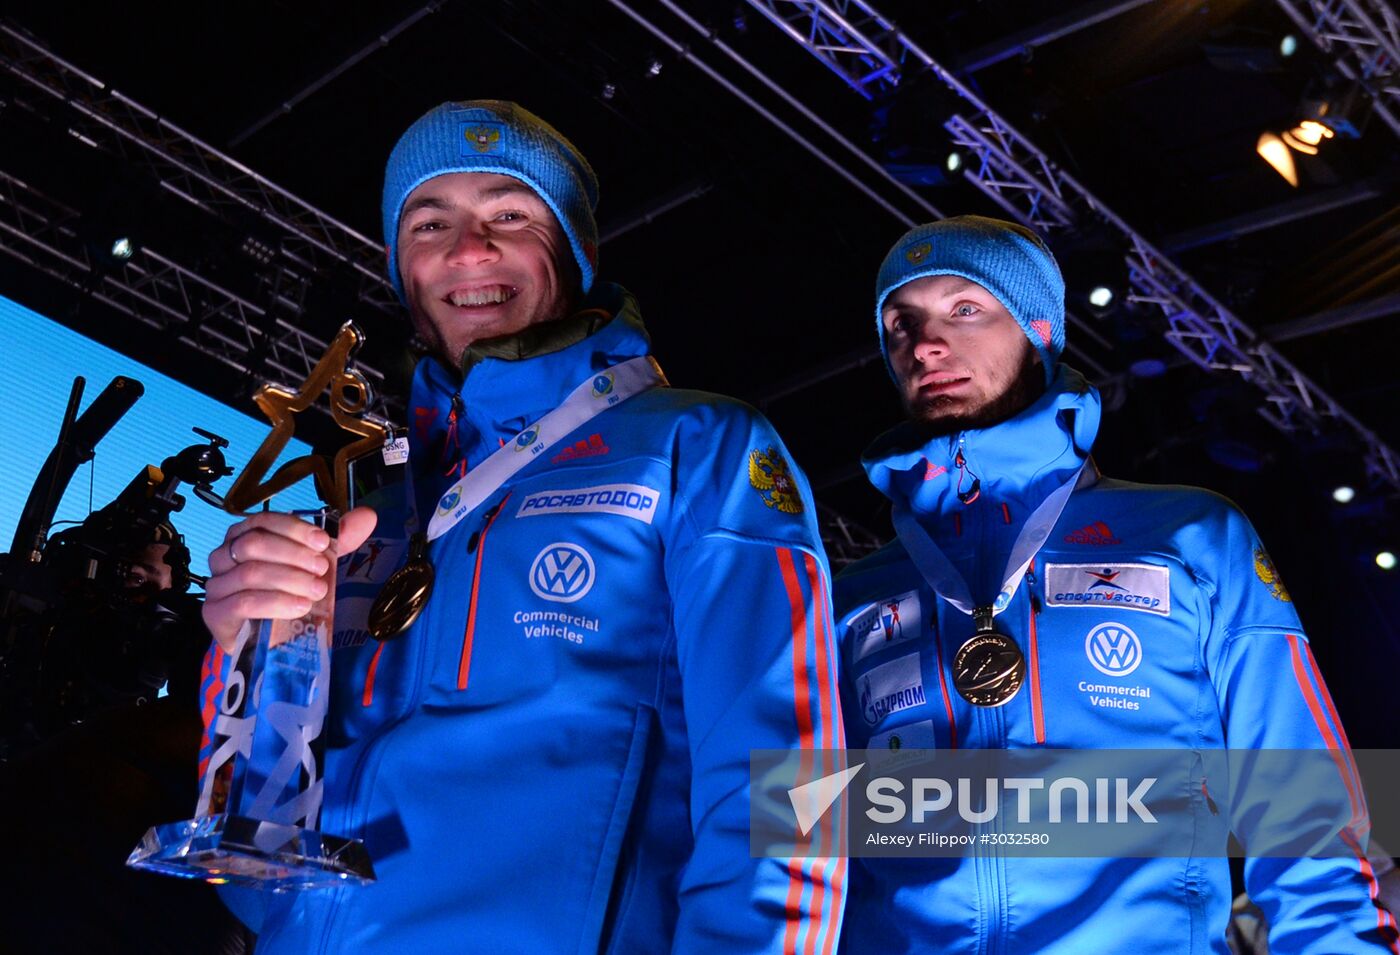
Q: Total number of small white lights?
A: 6